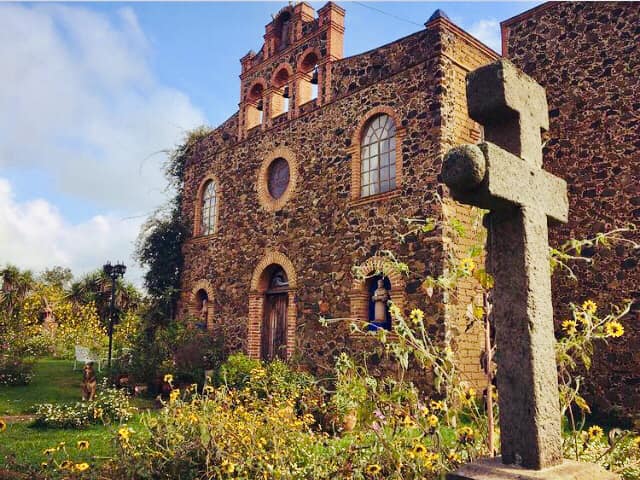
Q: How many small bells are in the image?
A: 3